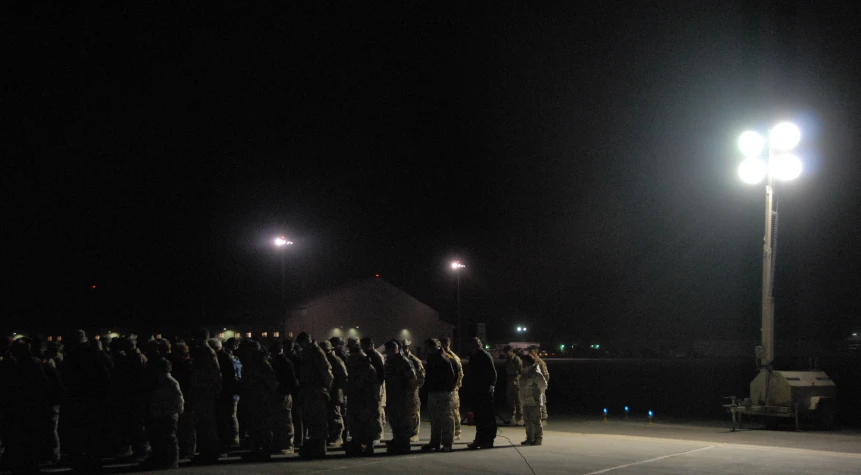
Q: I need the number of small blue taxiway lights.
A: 3